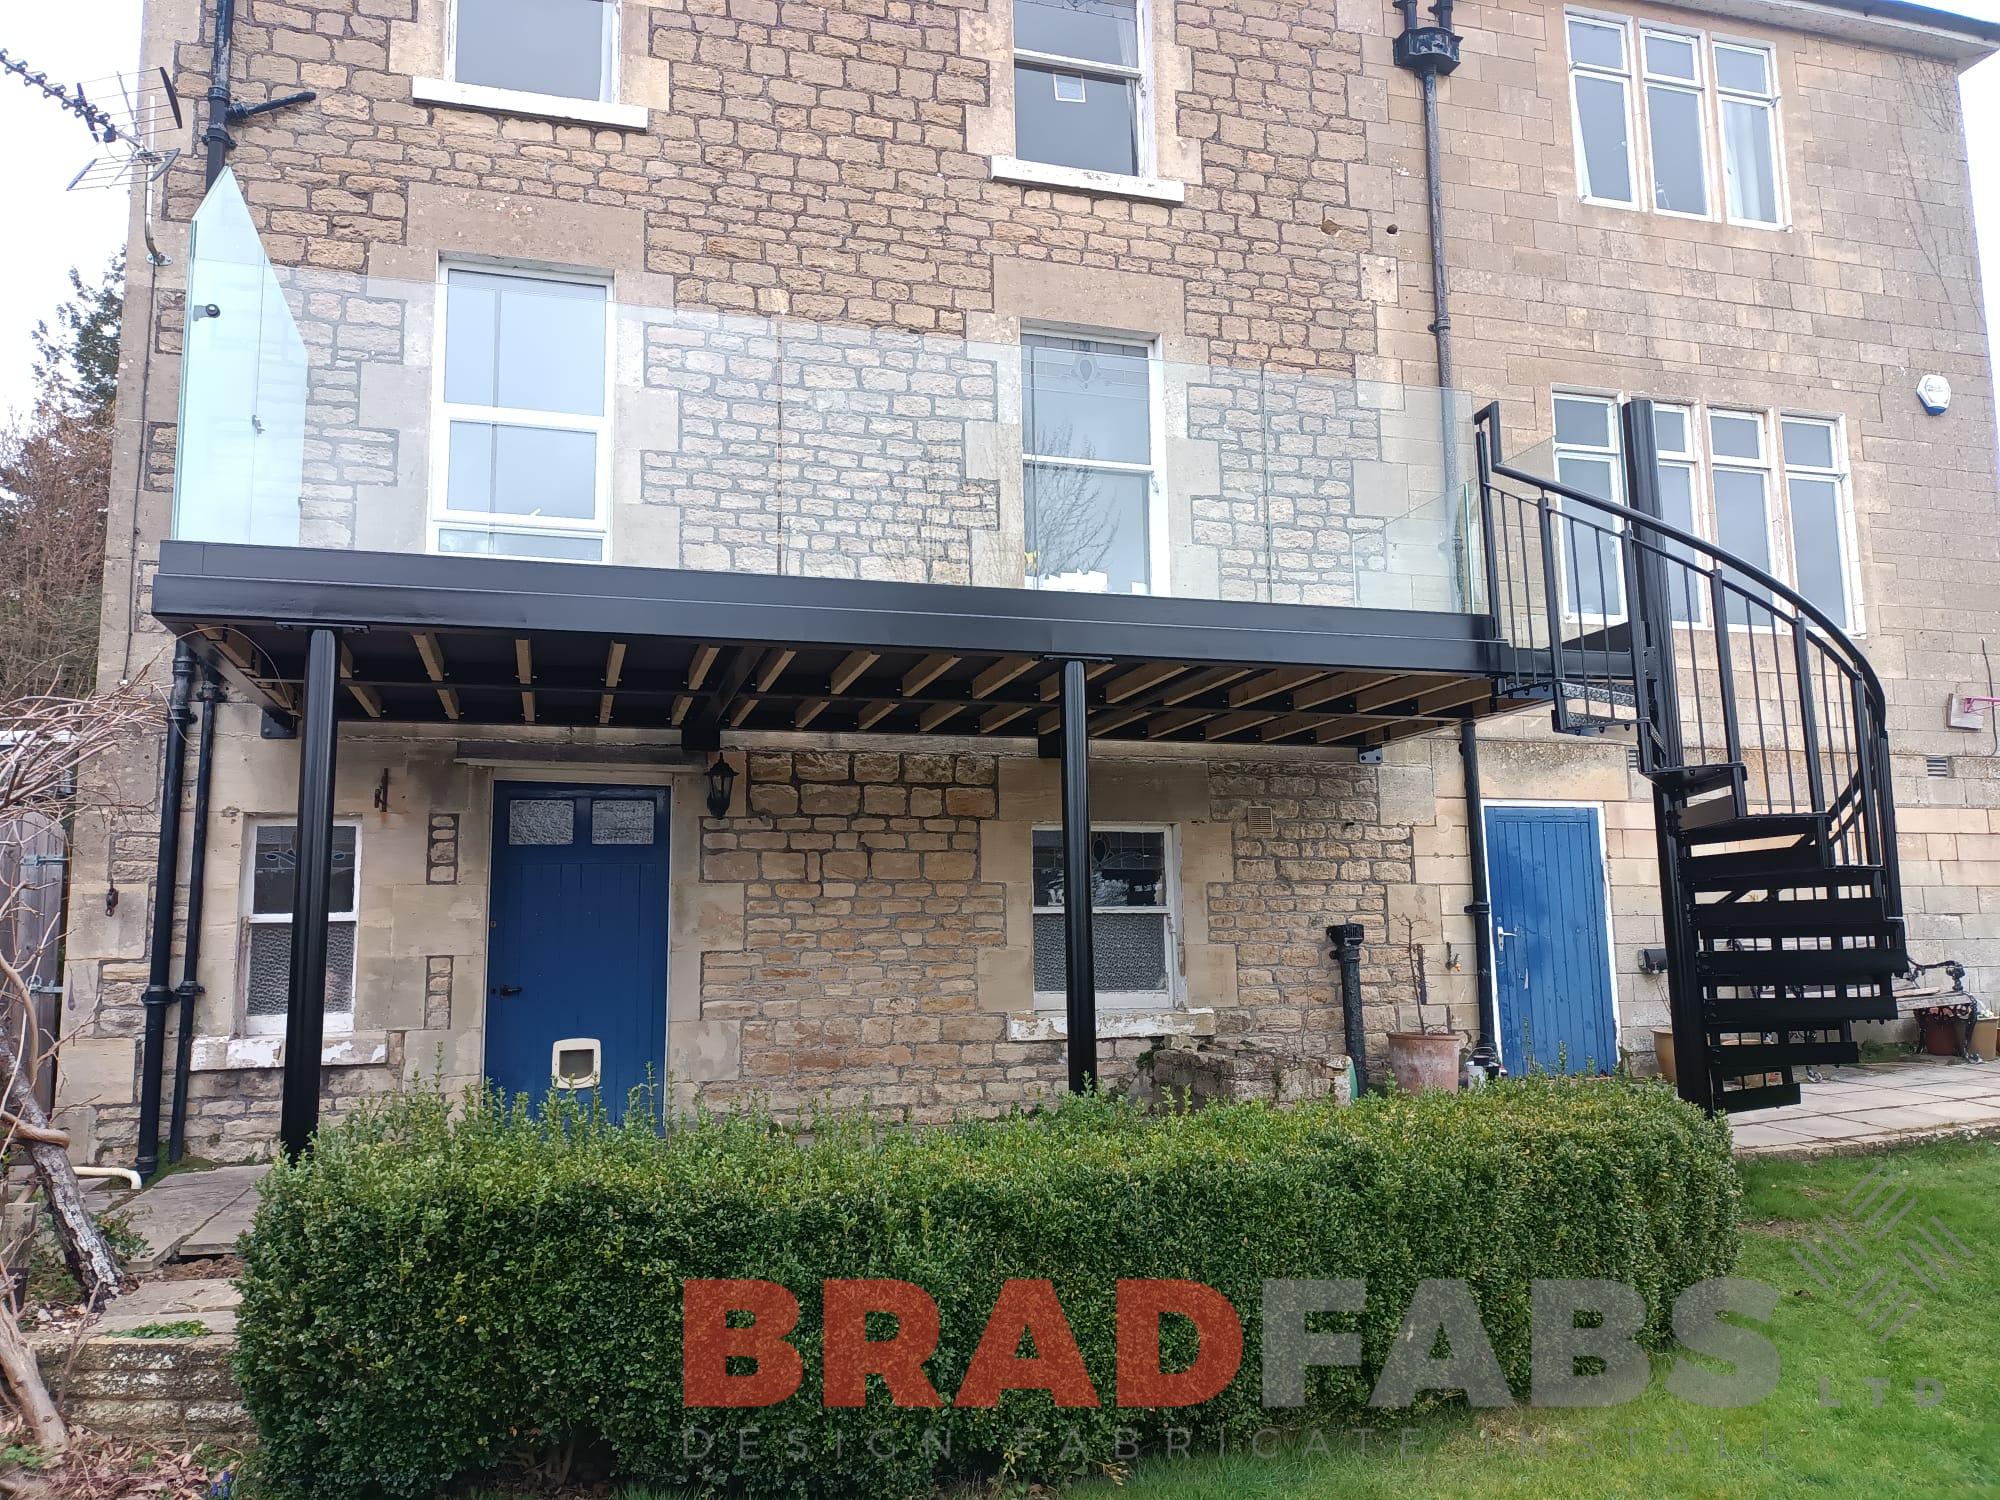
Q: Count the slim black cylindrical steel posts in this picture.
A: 2